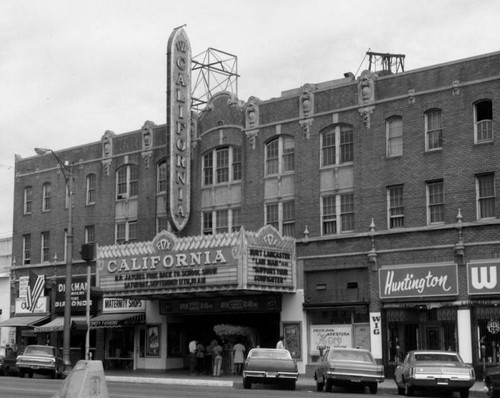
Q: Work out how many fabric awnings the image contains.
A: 3